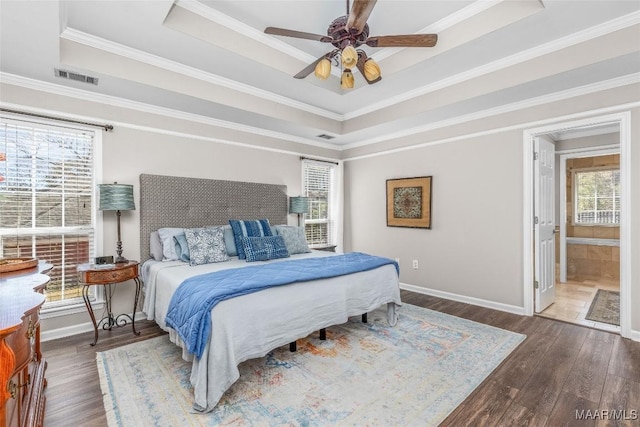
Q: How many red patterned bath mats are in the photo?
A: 0